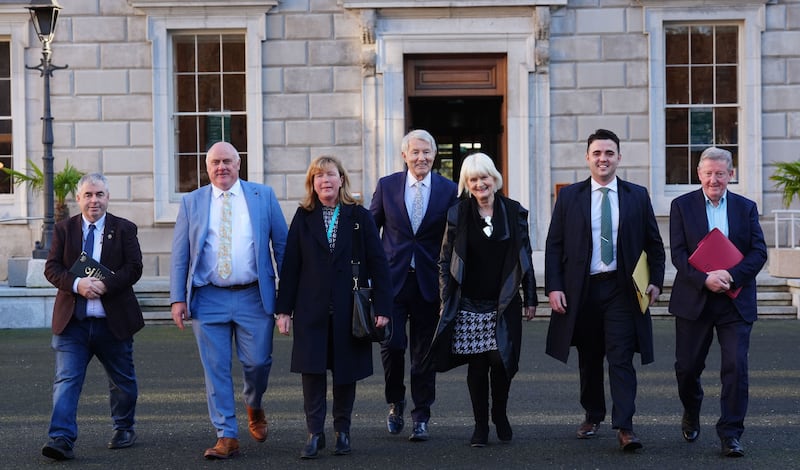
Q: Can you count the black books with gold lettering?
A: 1